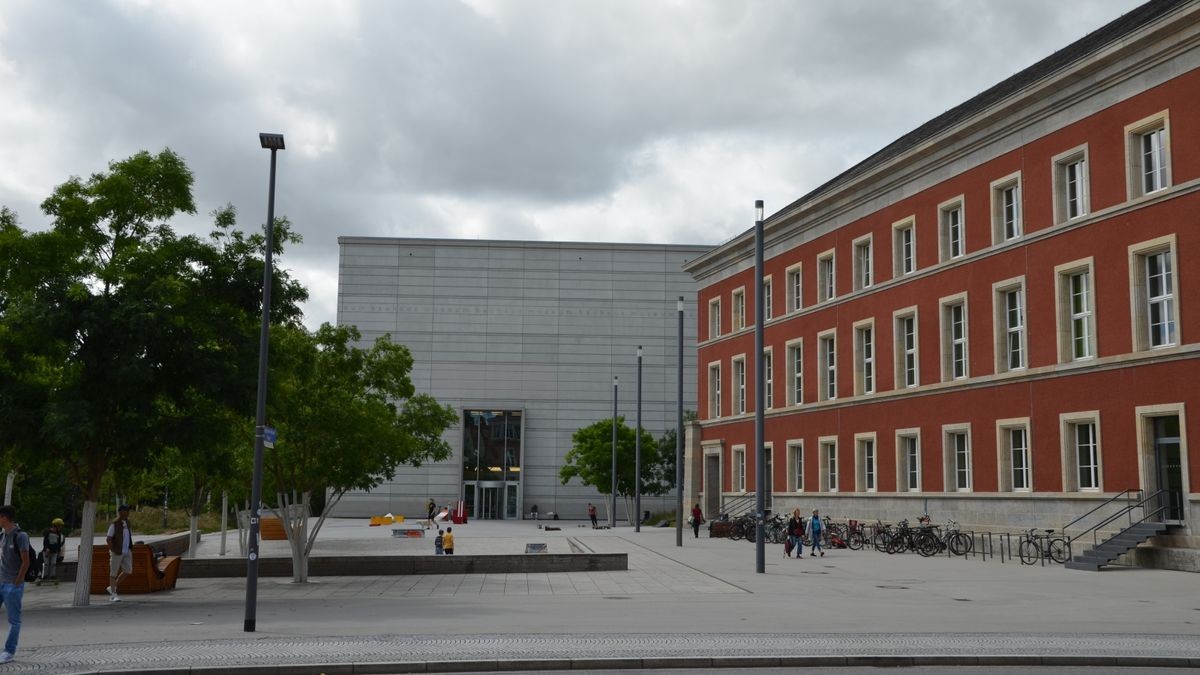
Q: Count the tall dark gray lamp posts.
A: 5